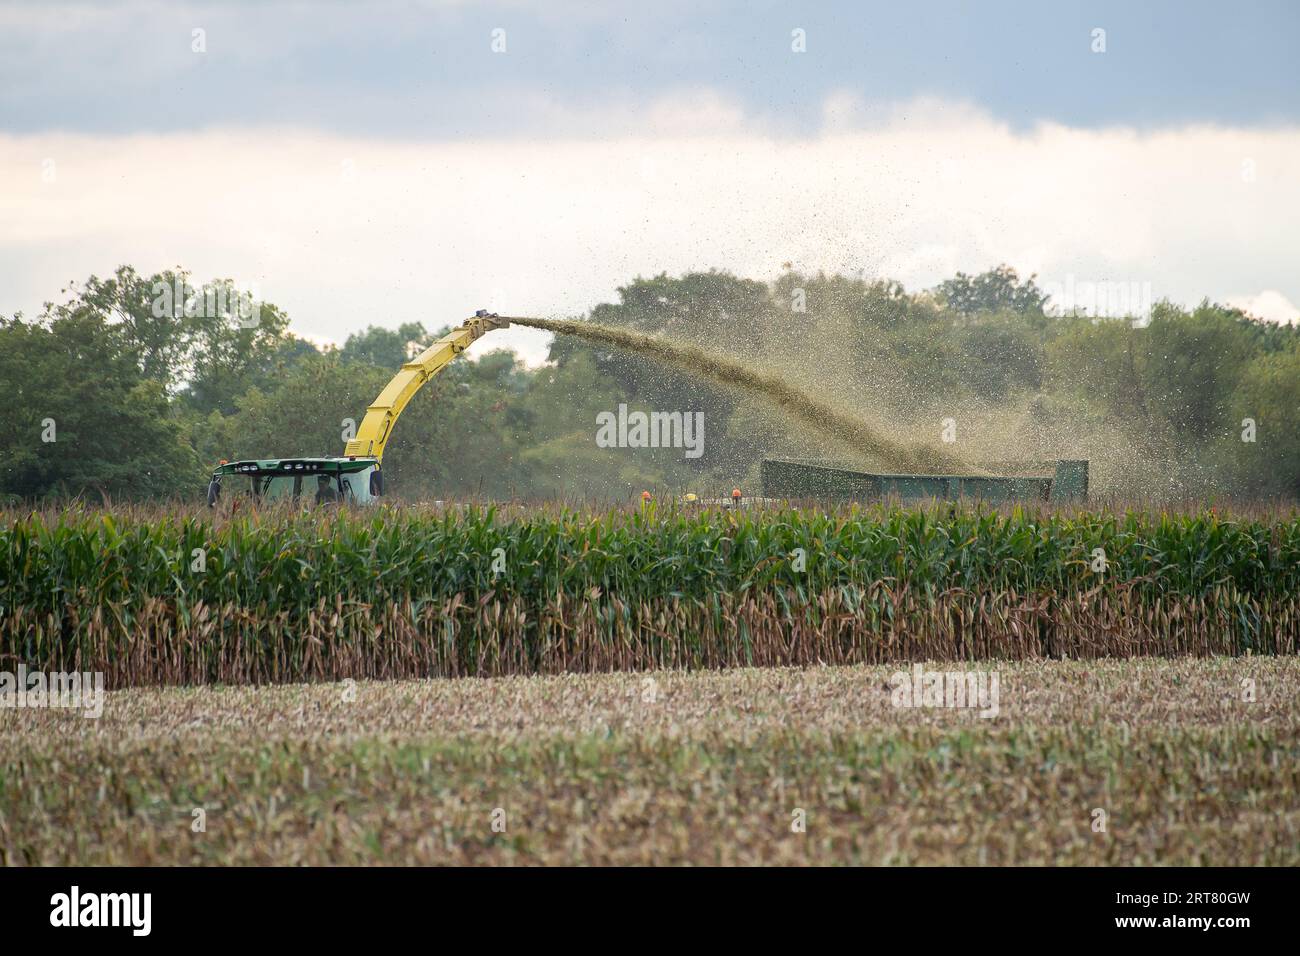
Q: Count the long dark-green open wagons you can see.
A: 1